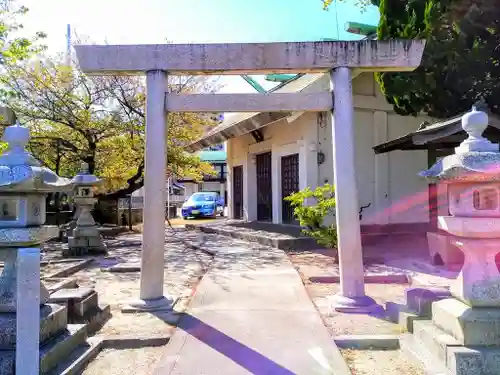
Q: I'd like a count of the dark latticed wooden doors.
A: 3